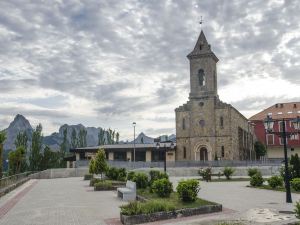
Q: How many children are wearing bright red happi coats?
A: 0